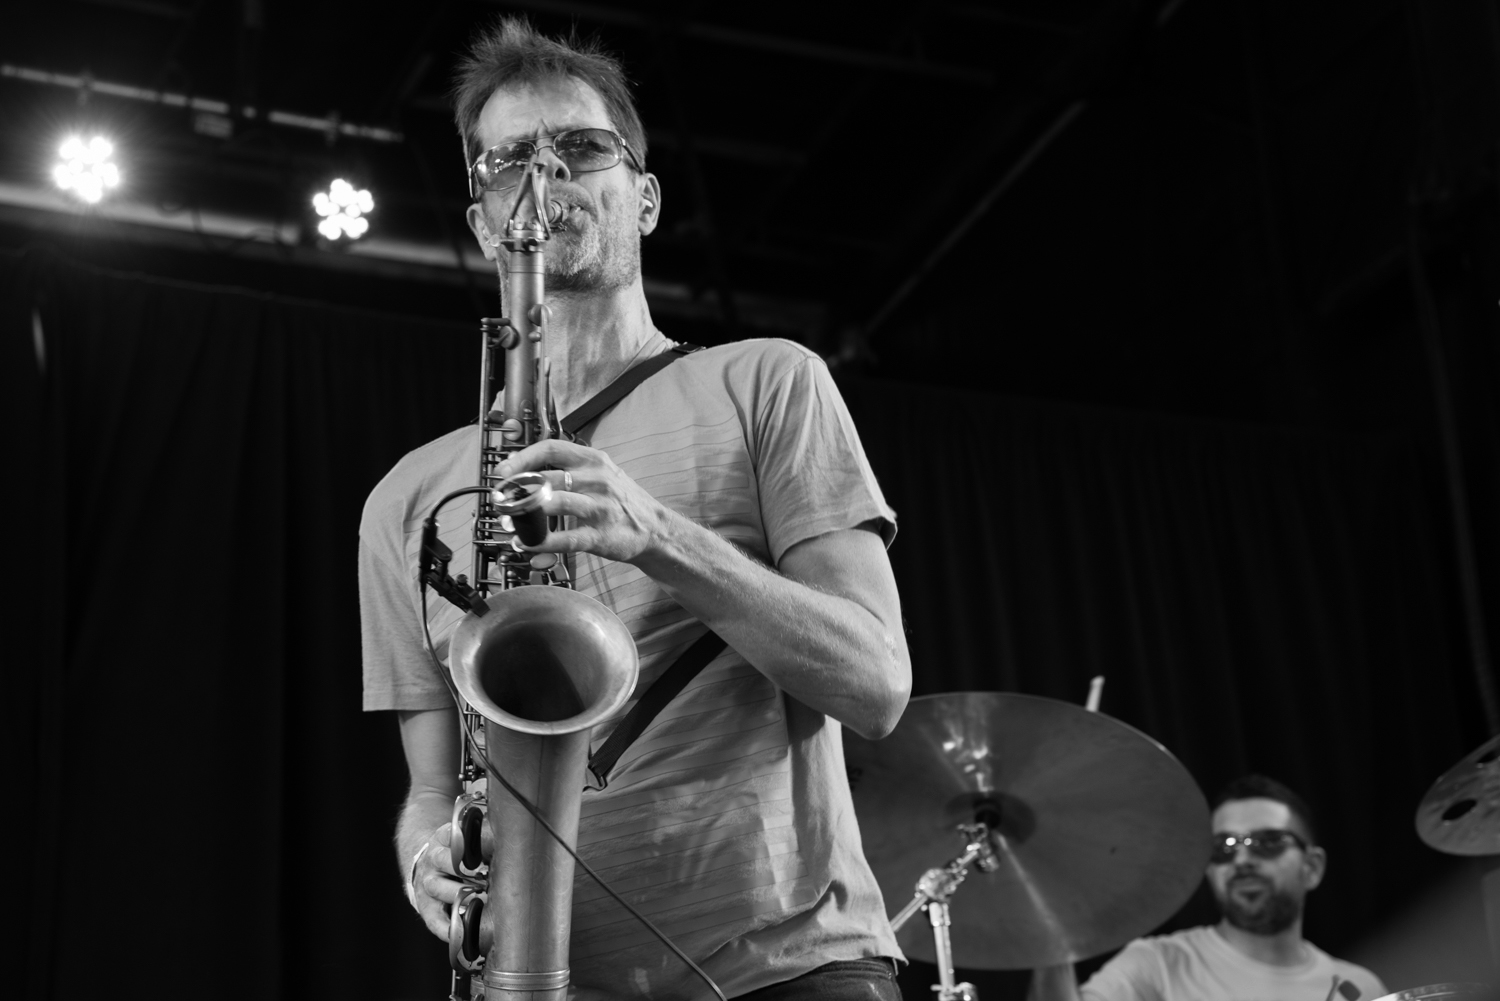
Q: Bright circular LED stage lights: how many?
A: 2